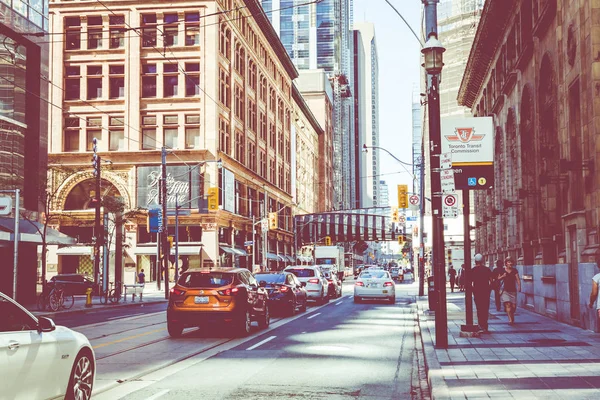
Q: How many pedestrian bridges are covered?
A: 1